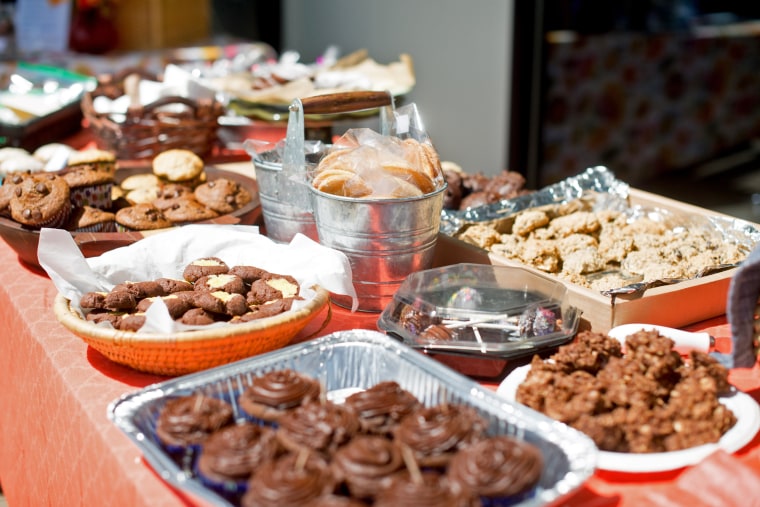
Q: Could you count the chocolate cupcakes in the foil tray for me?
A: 11